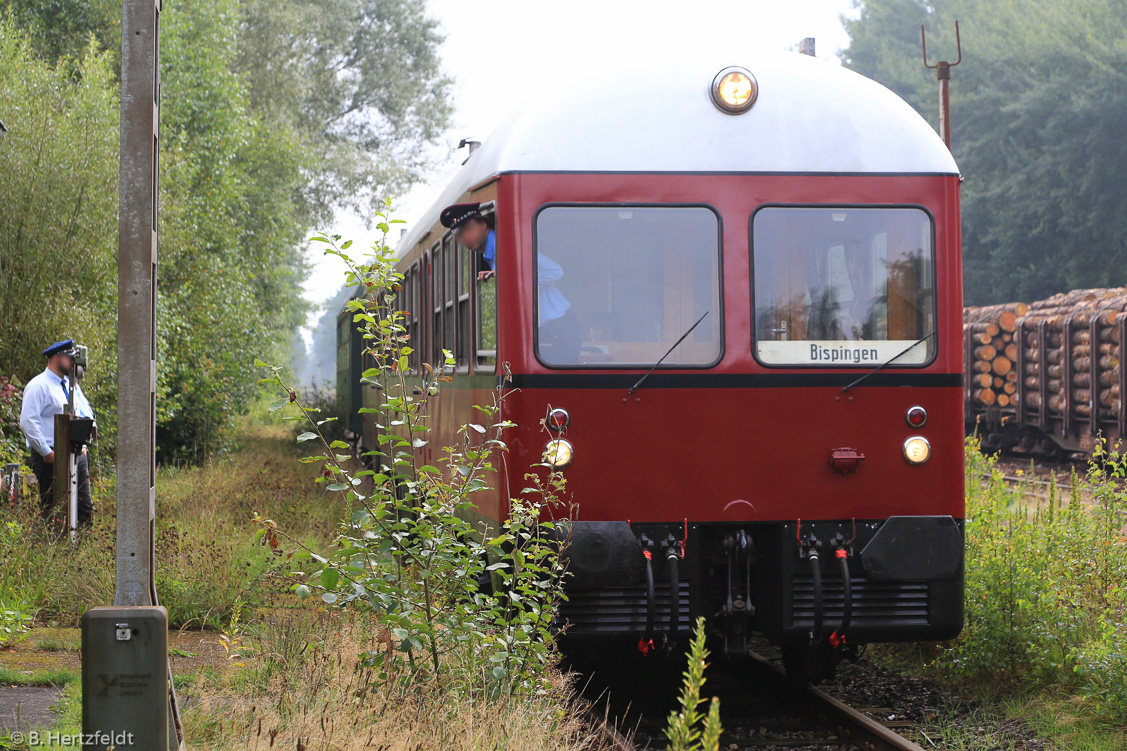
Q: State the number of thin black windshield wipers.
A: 2